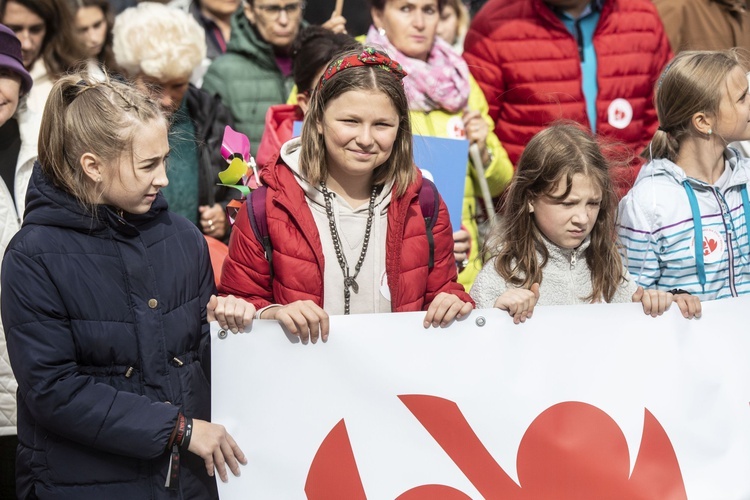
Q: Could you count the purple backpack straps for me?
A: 2